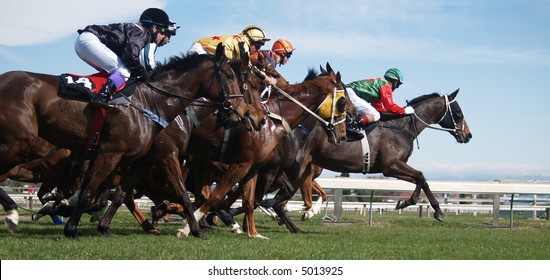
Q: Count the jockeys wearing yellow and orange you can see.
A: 2